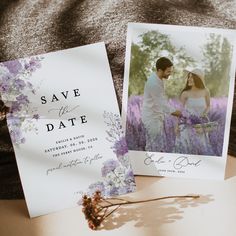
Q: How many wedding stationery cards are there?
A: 2